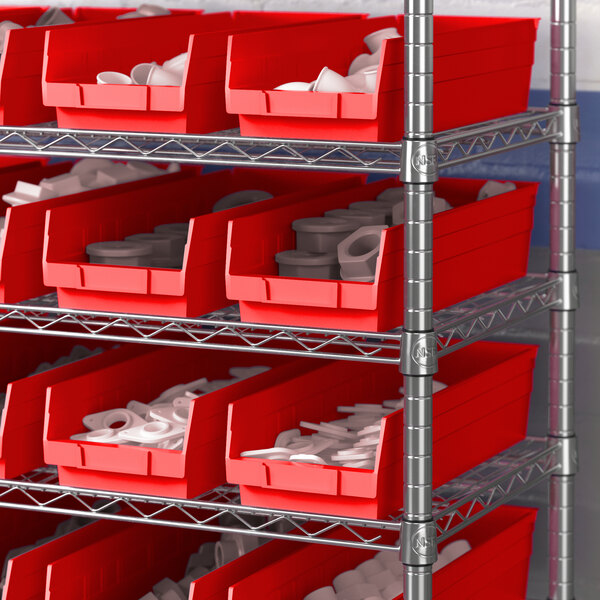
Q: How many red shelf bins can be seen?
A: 12